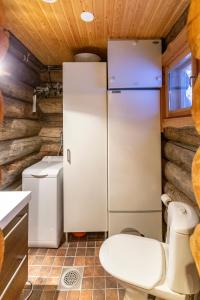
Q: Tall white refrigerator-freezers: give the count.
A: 1